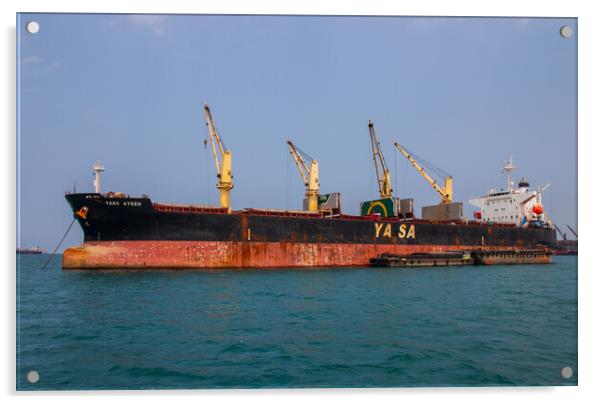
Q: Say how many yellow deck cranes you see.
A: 4